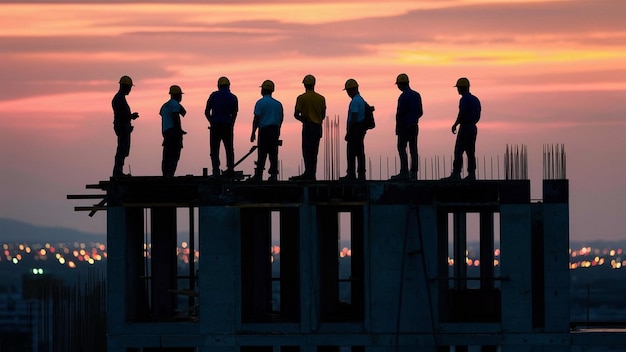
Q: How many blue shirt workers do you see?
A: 6